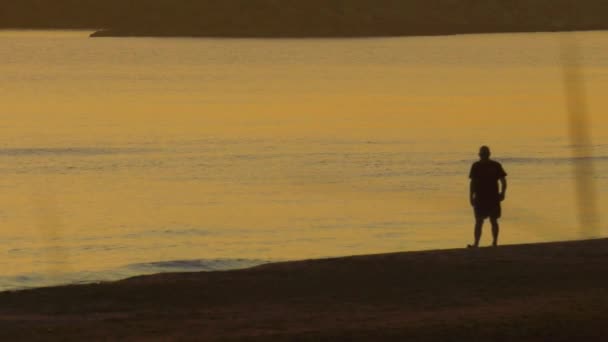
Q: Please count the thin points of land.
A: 1